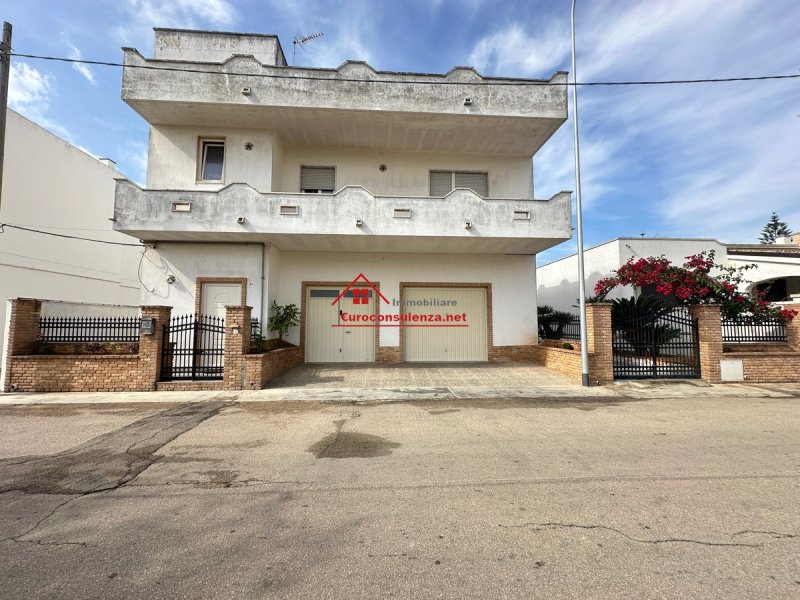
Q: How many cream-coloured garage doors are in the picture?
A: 2